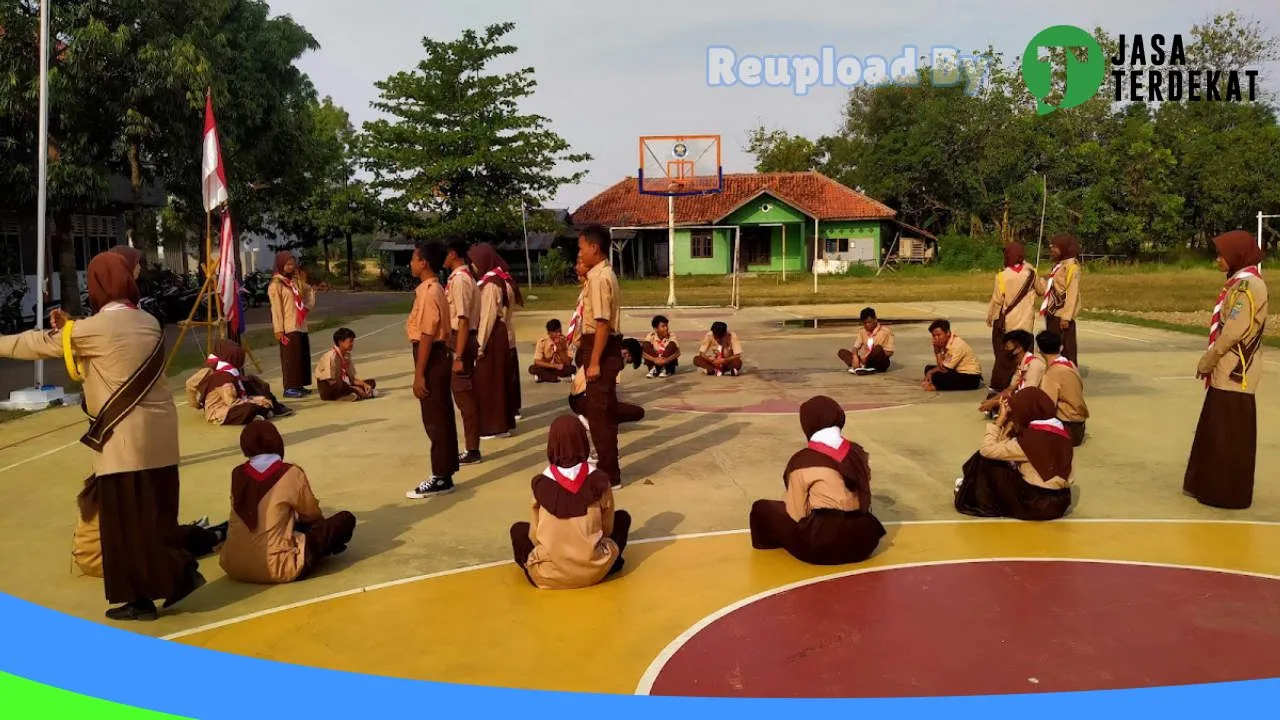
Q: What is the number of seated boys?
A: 9